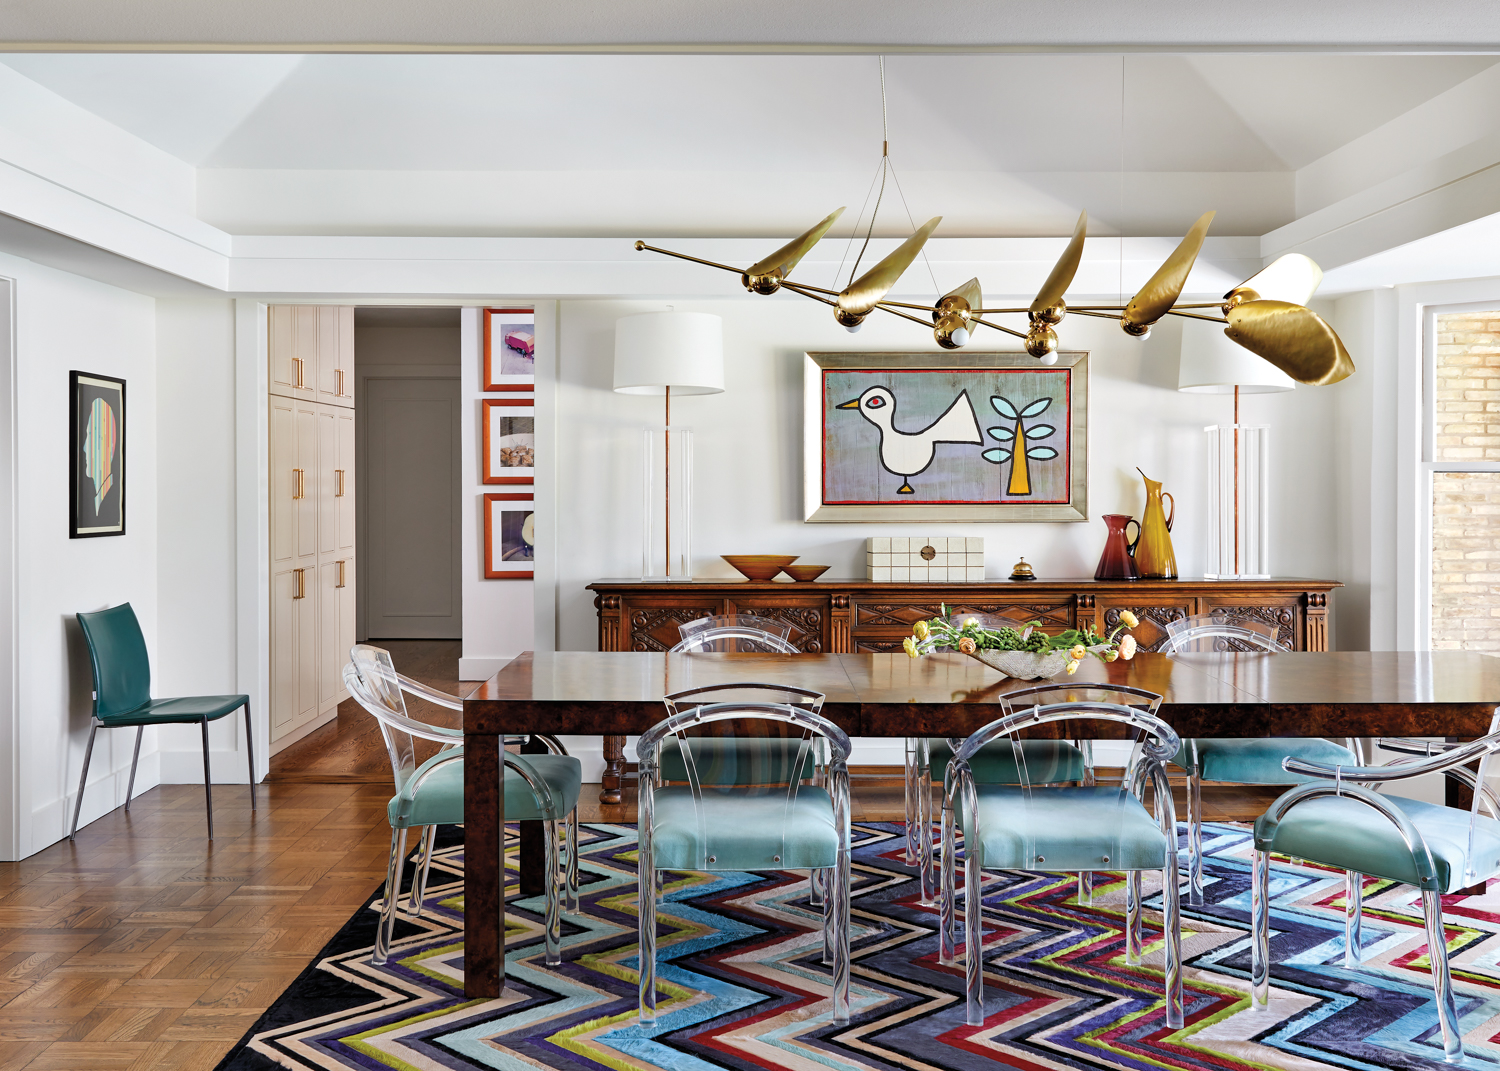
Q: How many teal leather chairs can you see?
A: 1